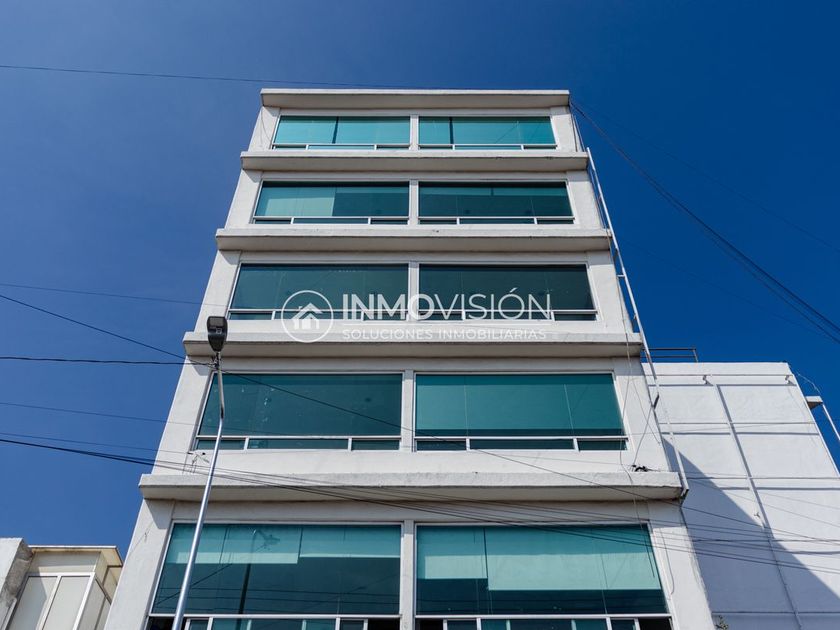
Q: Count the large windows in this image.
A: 10